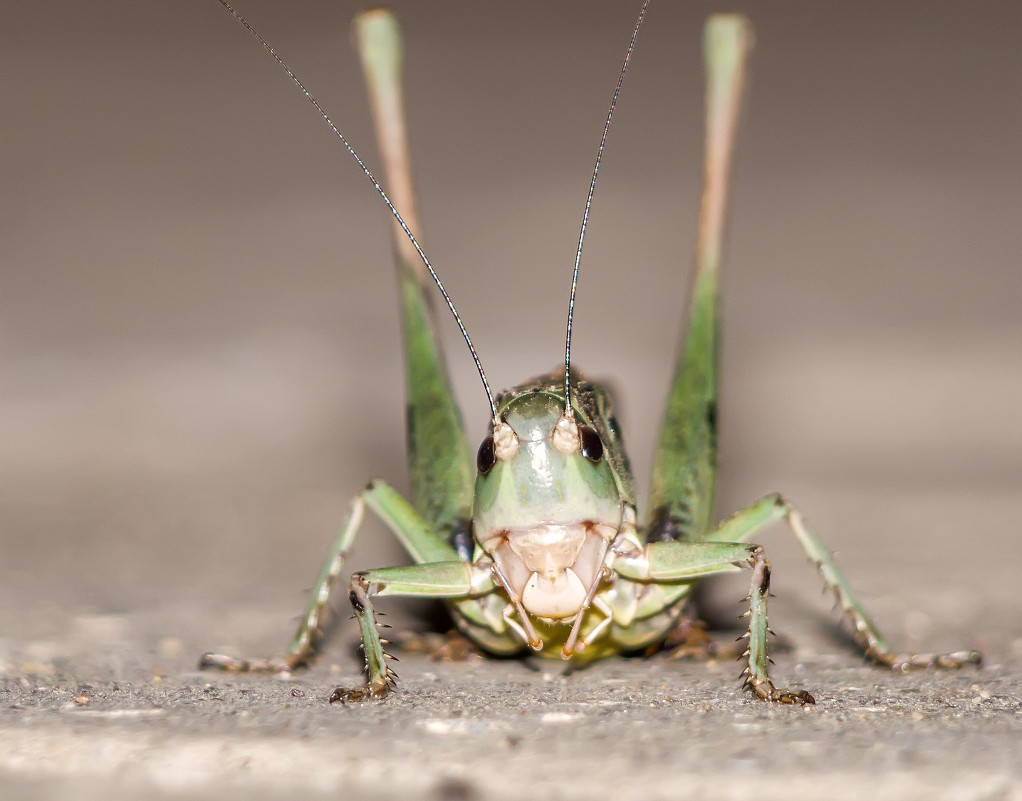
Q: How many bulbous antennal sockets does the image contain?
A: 2